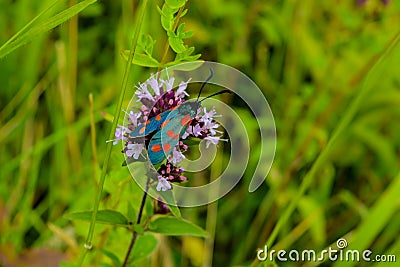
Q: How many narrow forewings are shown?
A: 2